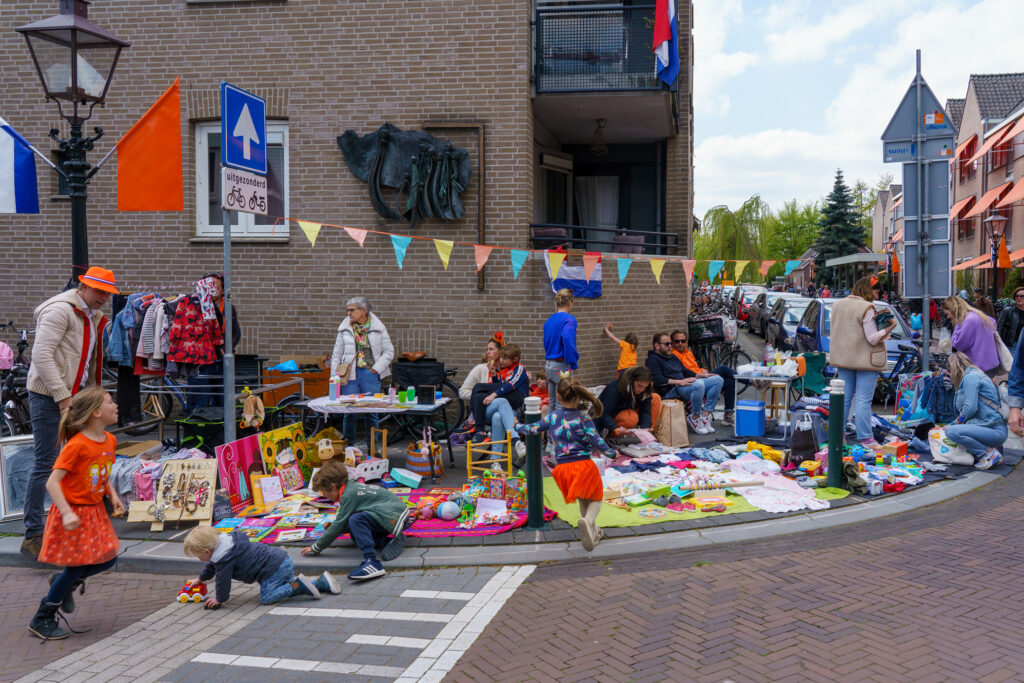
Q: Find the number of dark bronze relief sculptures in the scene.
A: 1